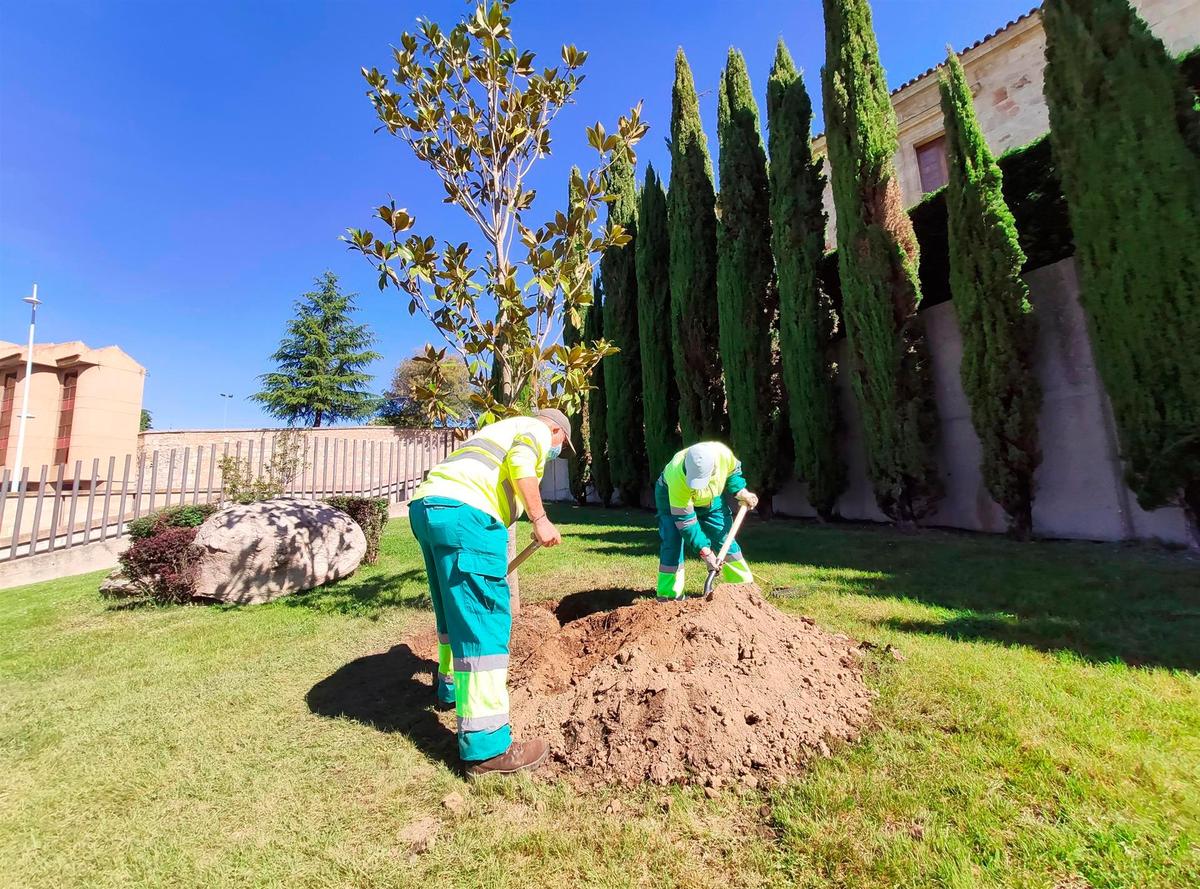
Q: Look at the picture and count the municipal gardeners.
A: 2